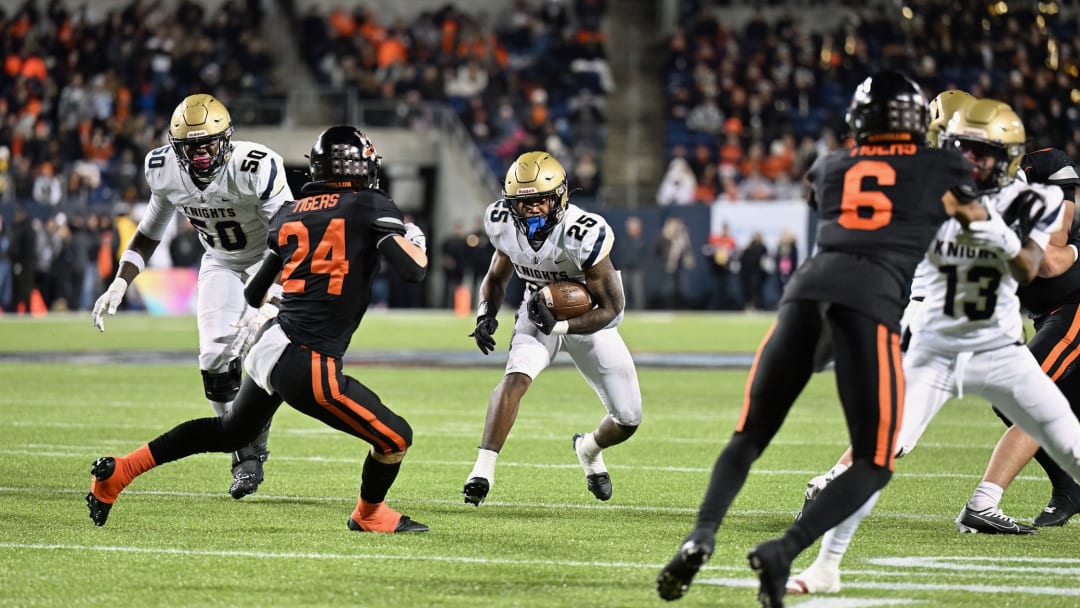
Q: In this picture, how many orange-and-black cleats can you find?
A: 2